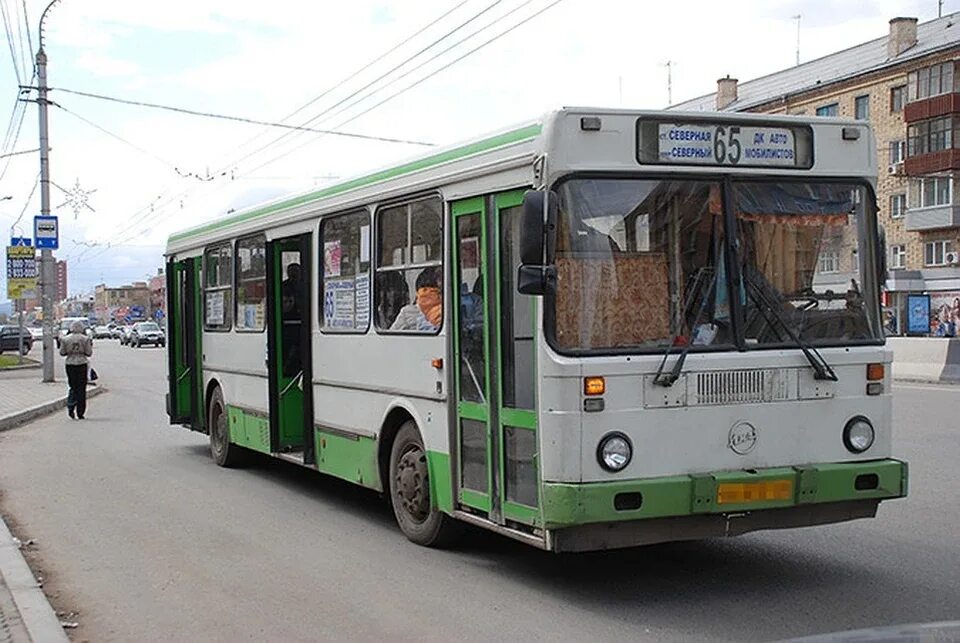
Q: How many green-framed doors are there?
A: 3